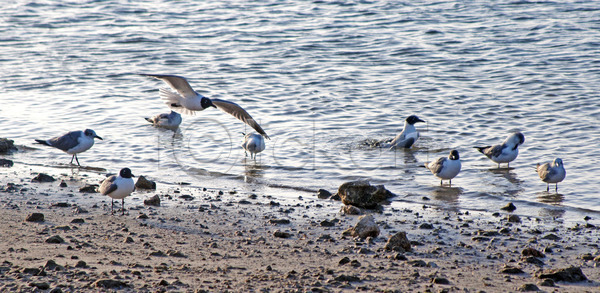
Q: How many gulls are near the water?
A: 9